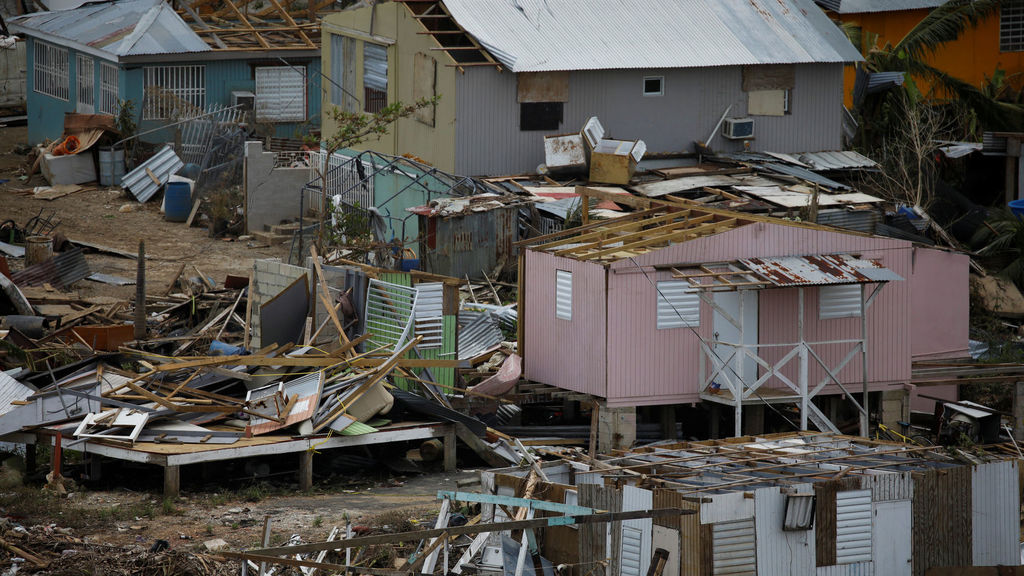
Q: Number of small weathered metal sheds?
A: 1